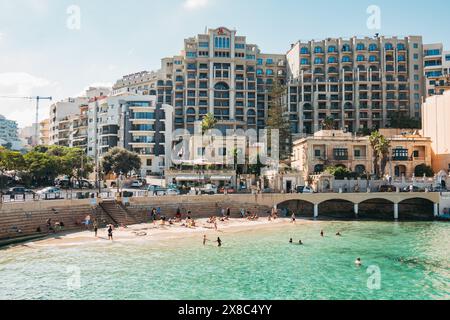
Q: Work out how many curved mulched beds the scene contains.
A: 0